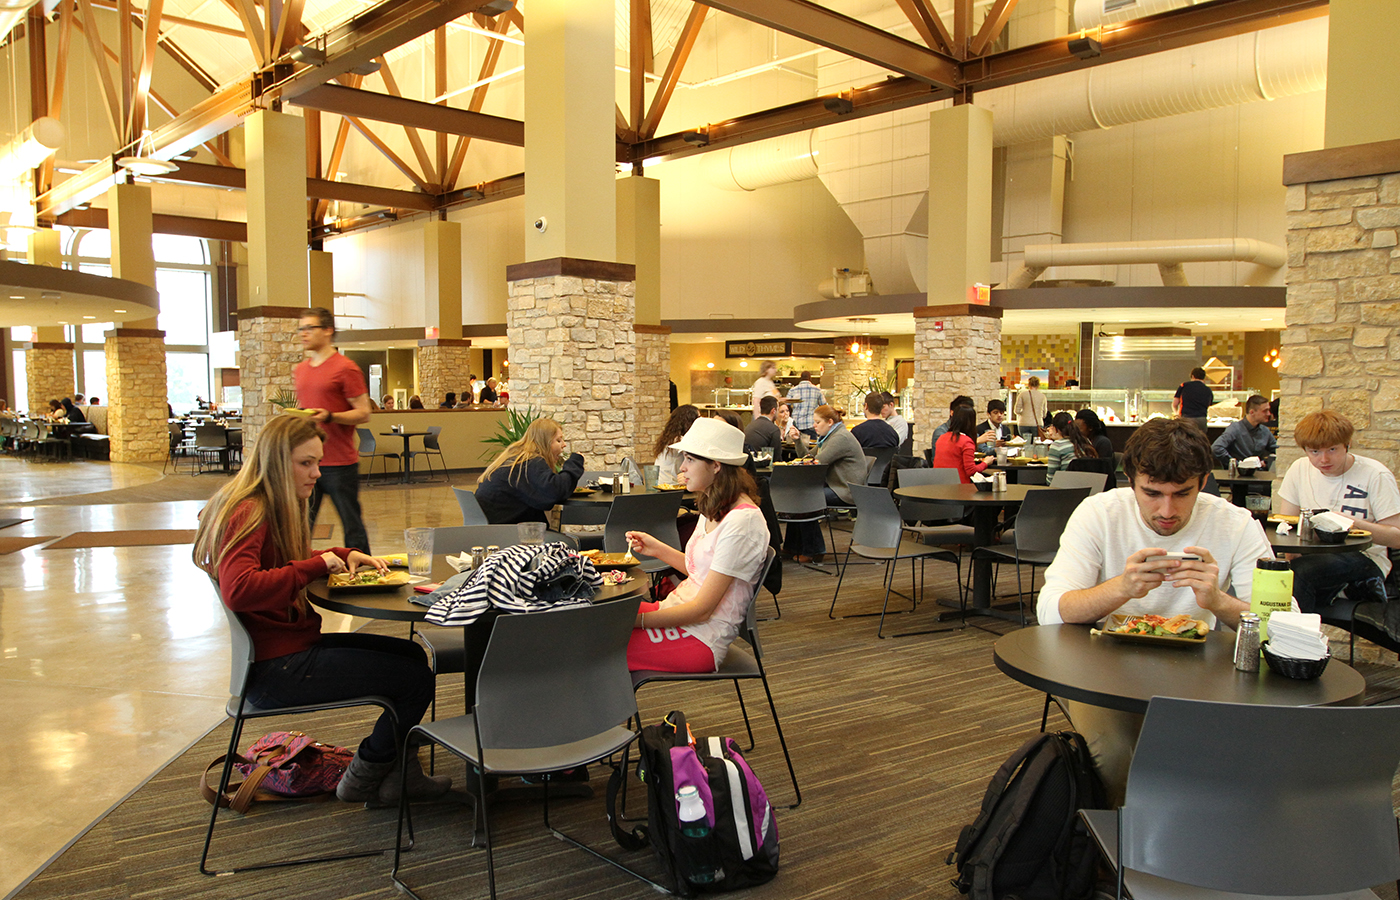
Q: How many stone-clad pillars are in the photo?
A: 9